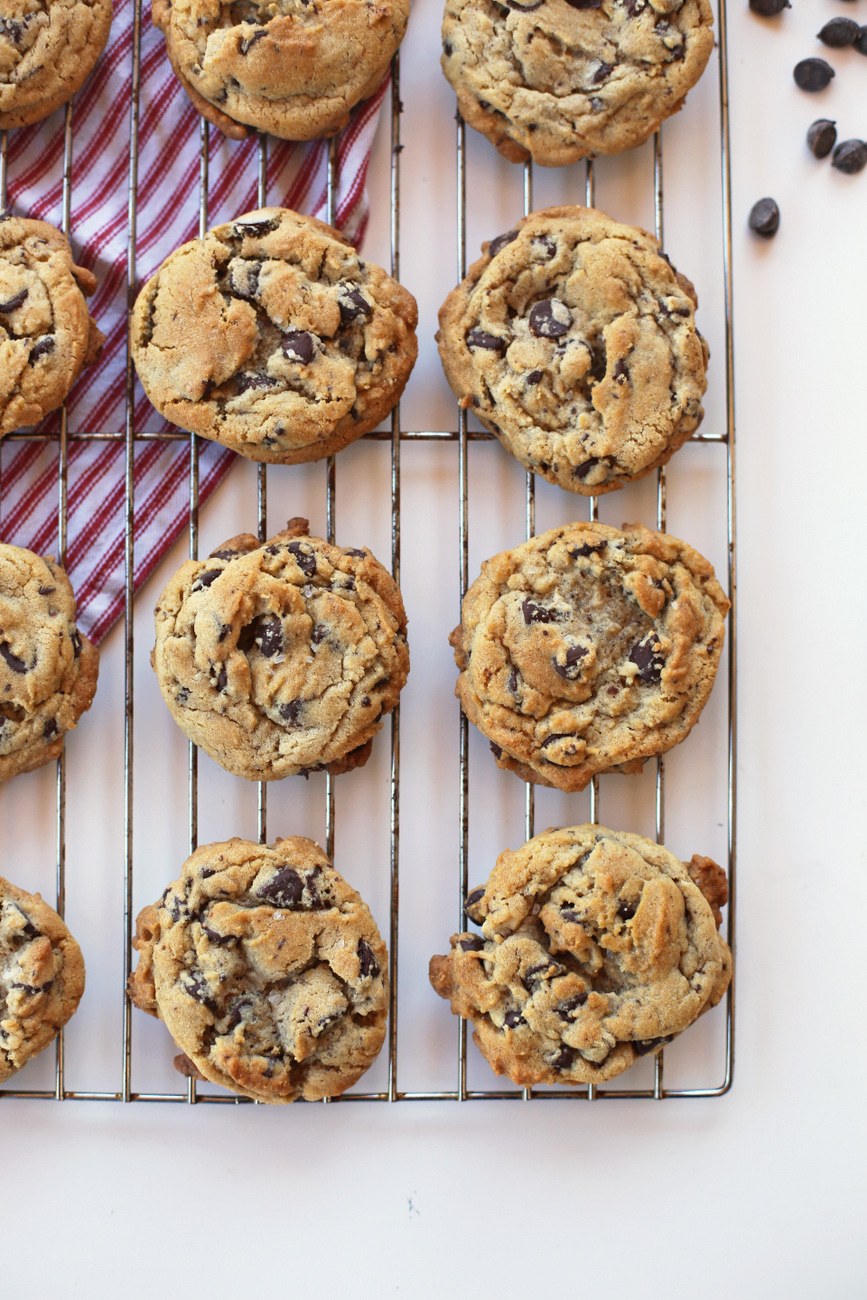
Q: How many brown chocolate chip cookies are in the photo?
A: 12